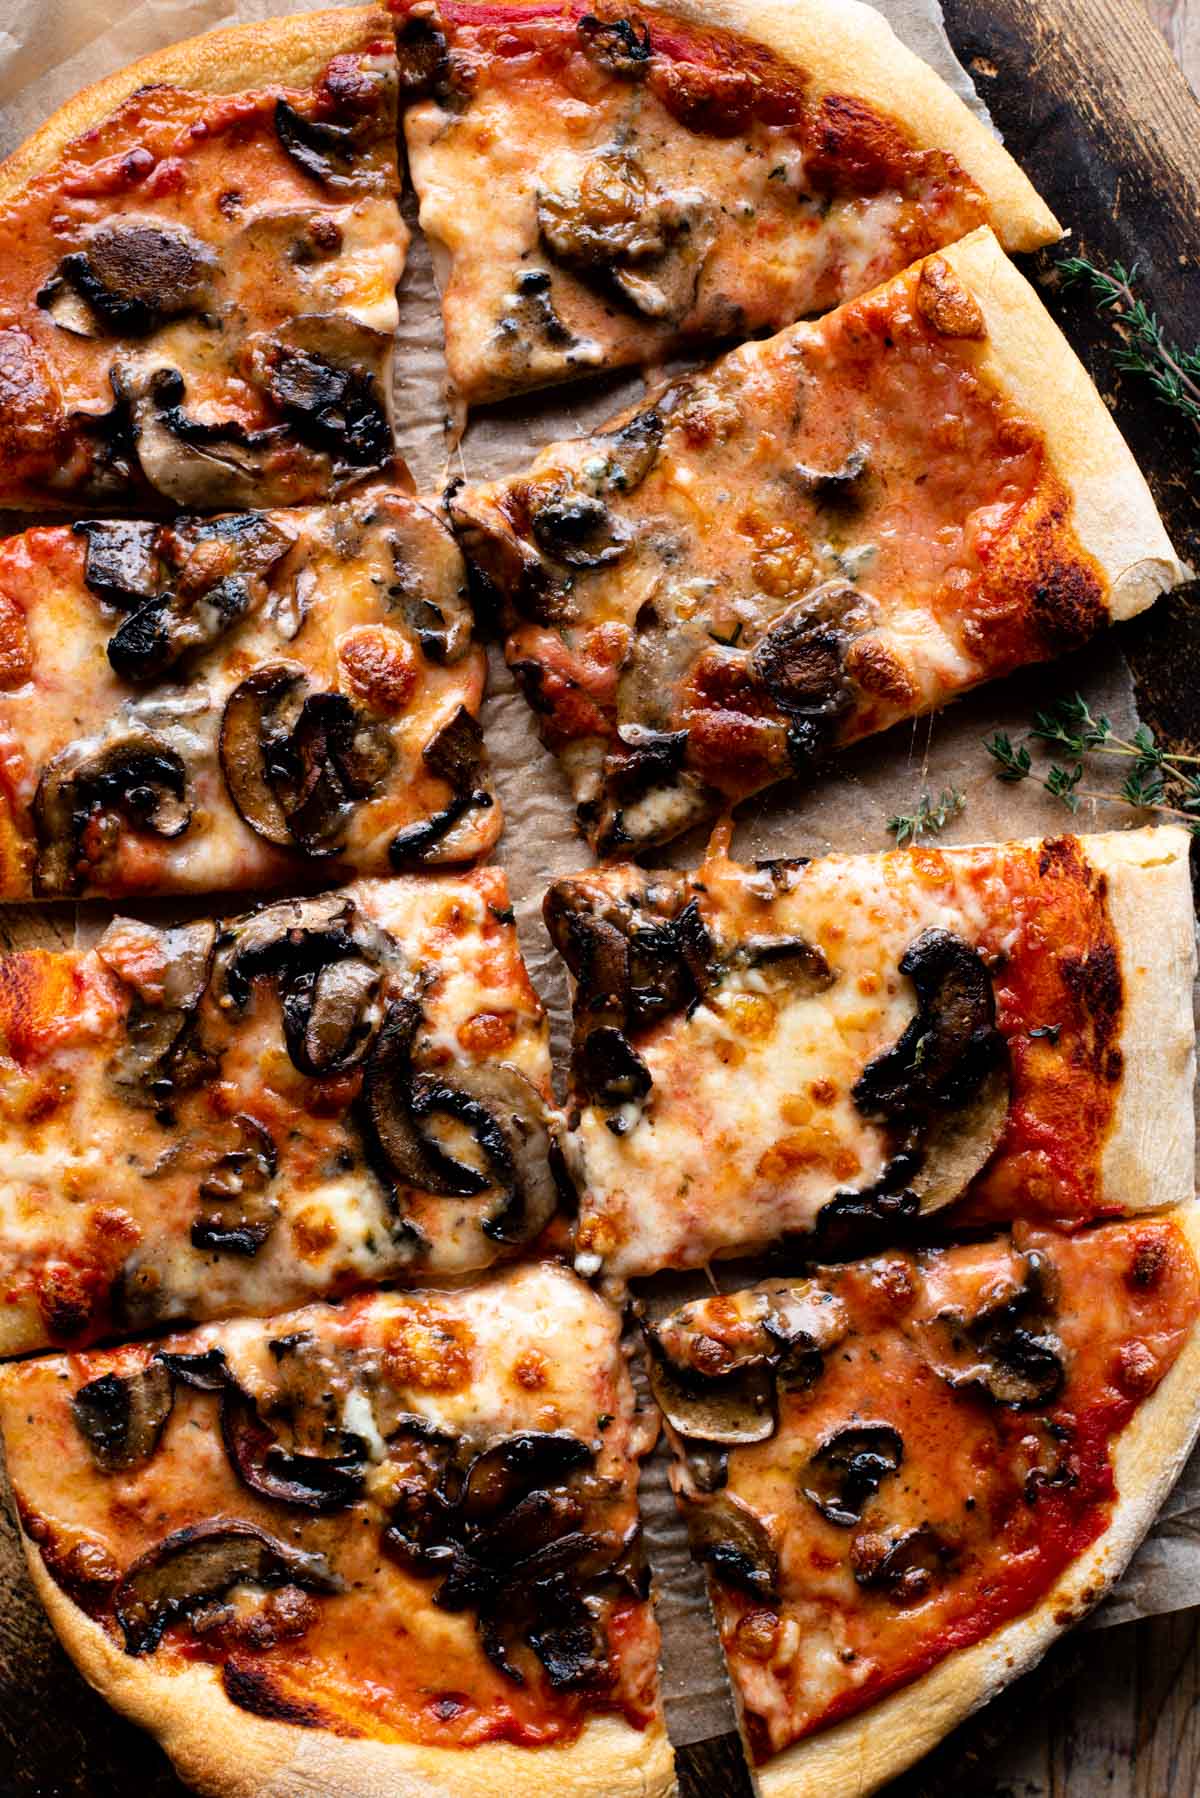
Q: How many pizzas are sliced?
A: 1